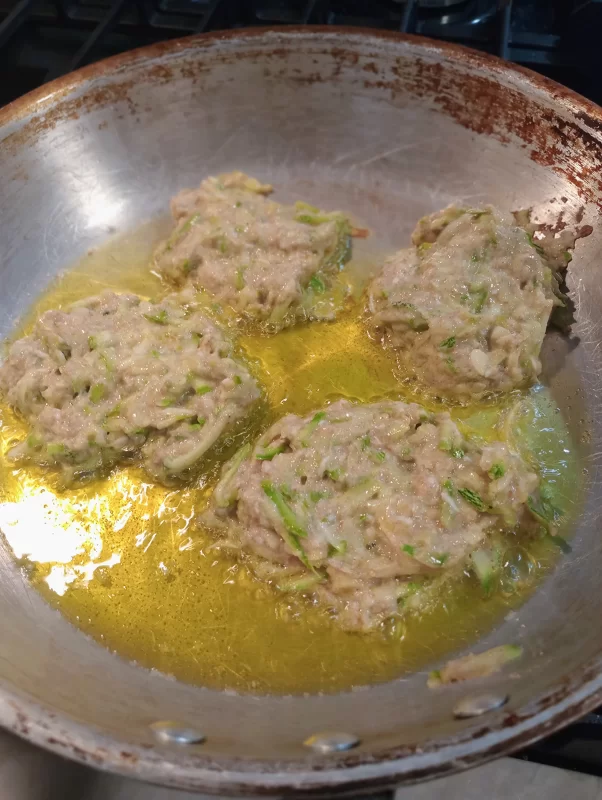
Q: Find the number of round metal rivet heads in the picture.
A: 3